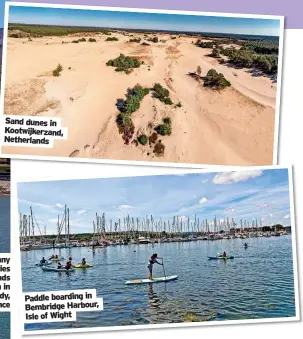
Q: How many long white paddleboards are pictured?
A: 1